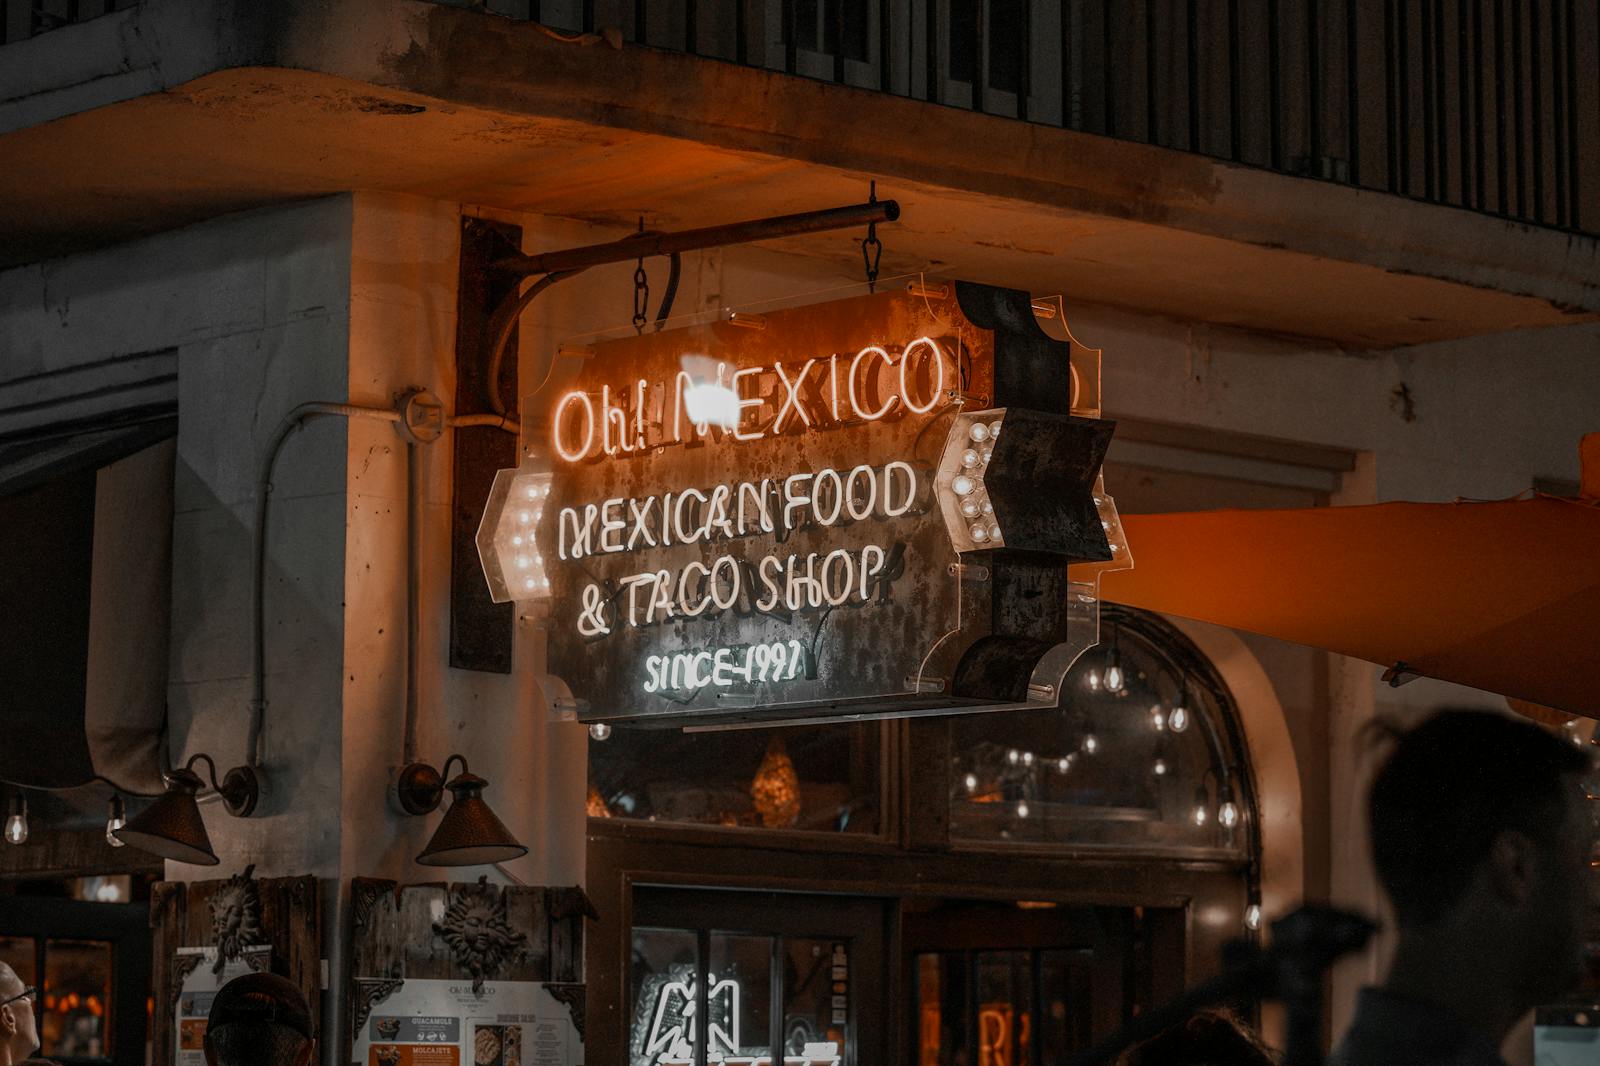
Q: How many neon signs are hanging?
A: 1